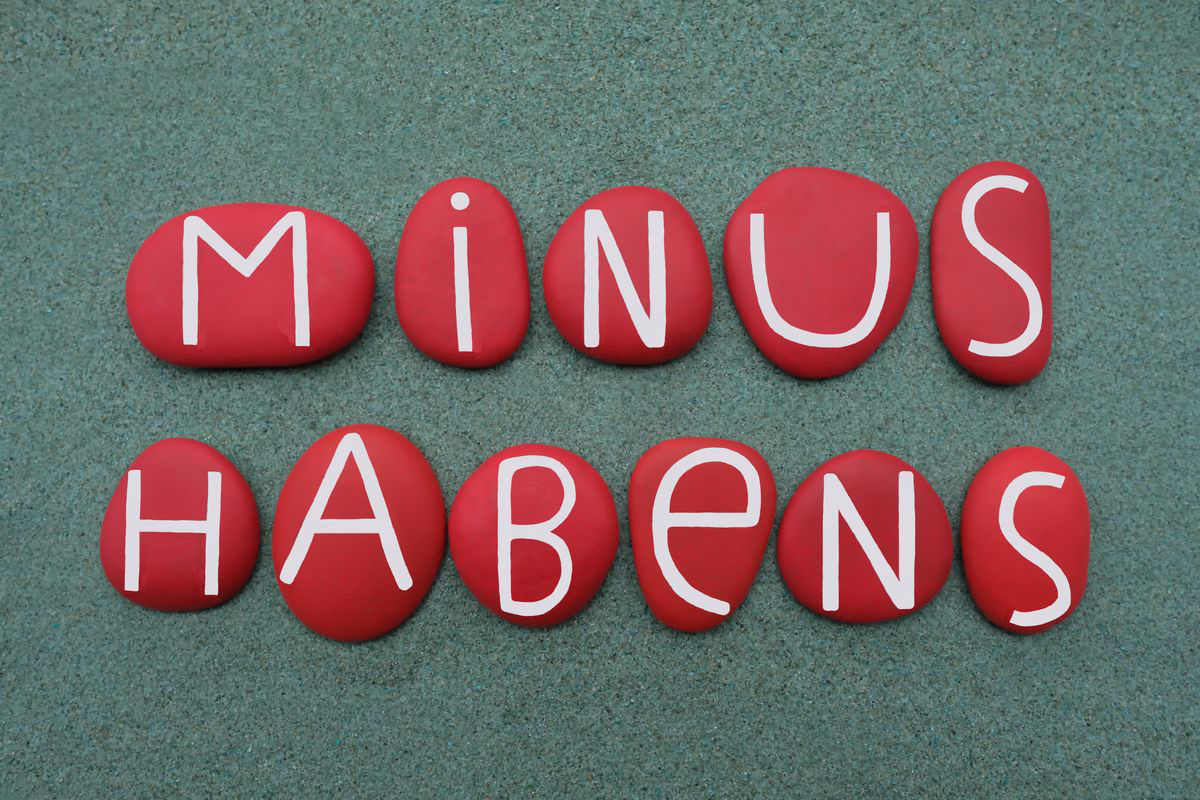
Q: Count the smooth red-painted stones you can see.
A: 11